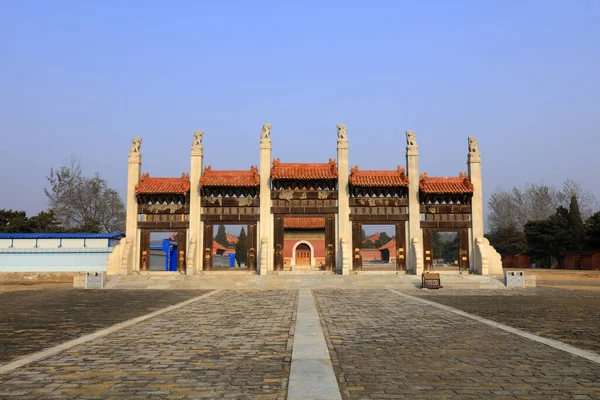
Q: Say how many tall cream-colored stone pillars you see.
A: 6